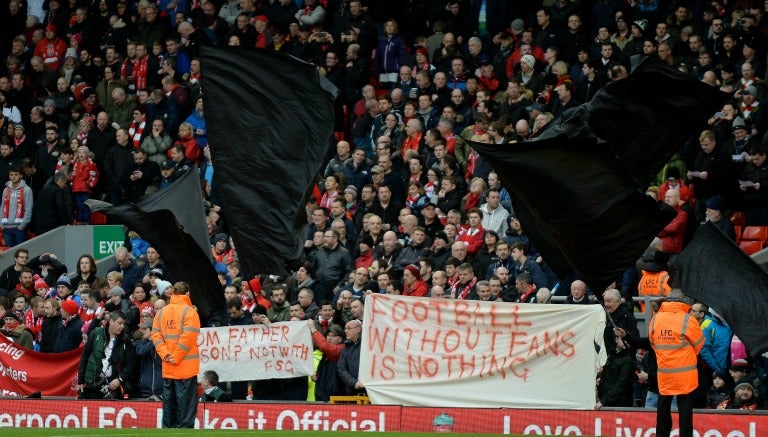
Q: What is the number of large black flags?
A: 5